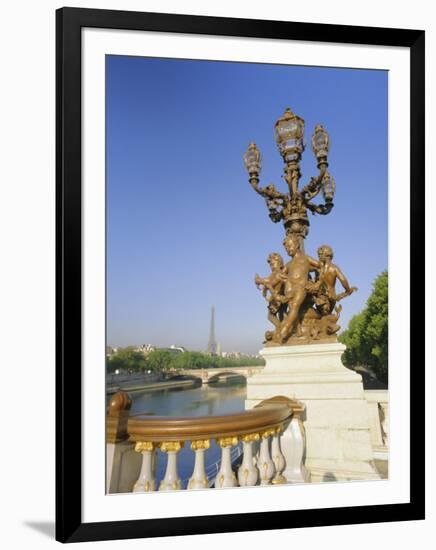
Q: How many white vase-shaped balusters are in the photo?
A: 7